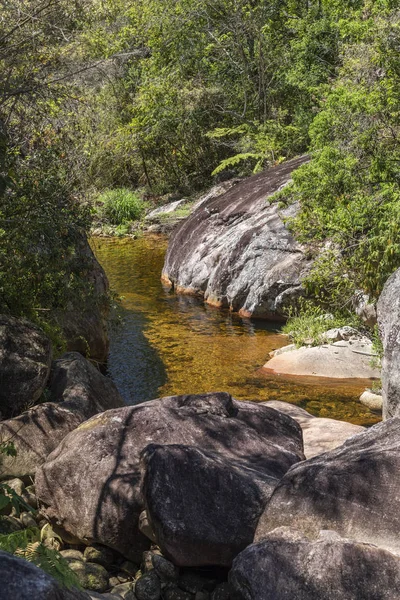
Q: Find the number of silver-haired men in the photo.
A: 0